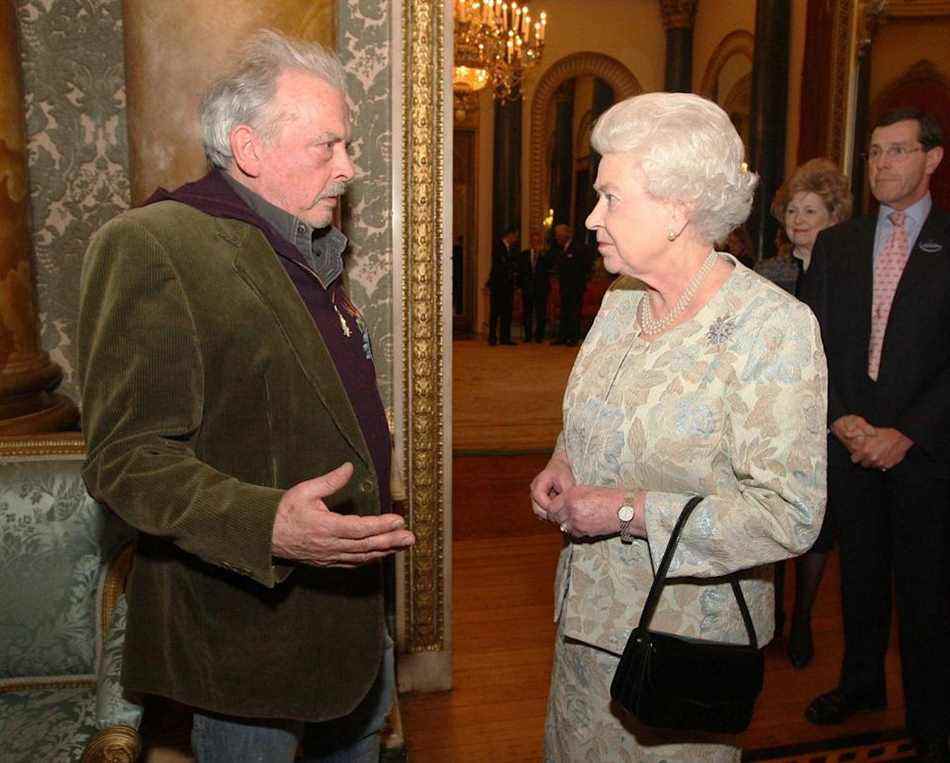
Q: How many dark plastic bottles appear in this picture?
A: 0